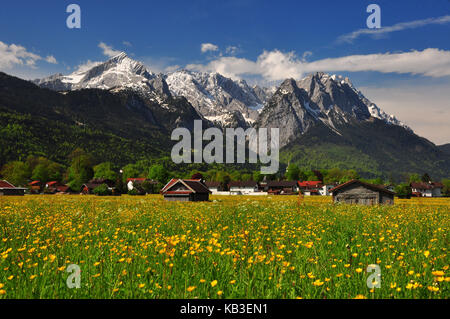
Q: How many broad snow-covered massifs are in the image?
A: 3